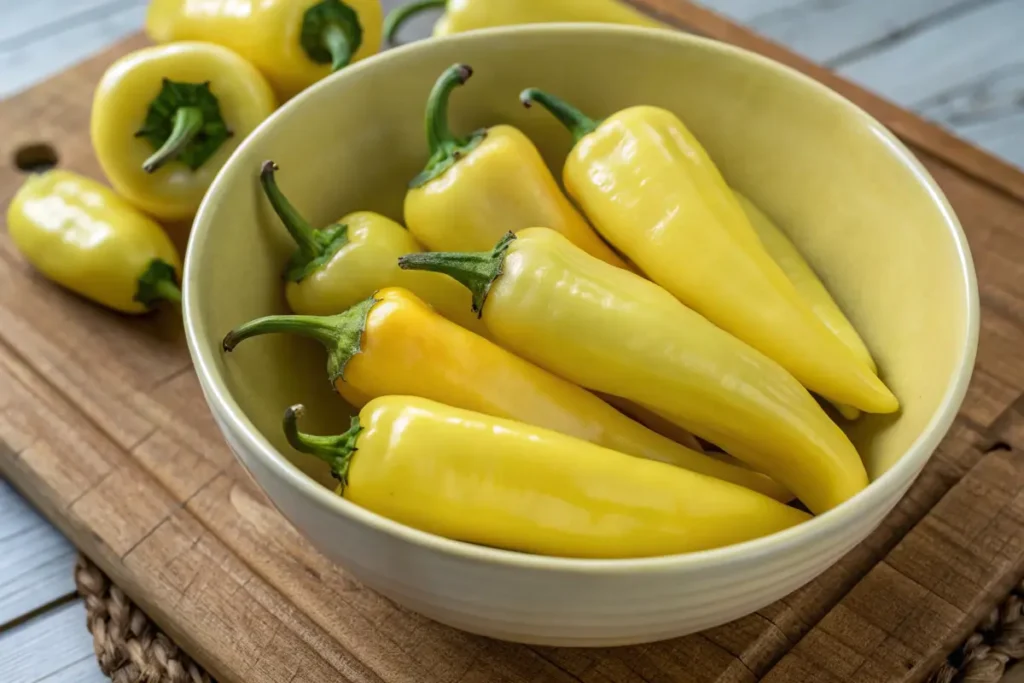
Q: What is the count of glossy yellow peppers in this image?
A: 11